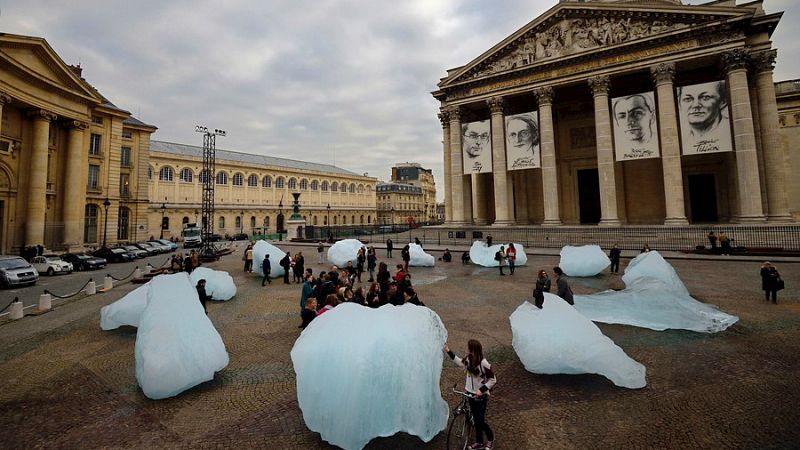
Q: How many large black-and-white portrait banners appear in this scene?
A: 4